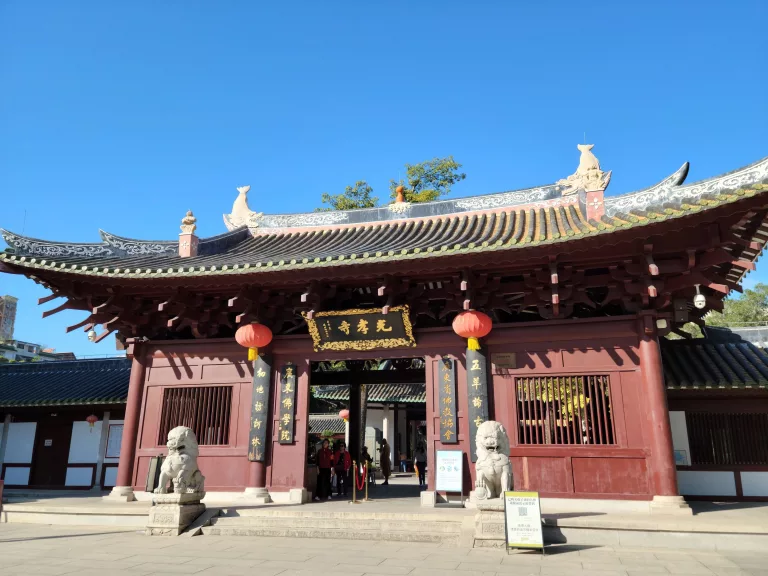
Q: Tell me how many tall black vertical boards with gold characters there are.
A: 4